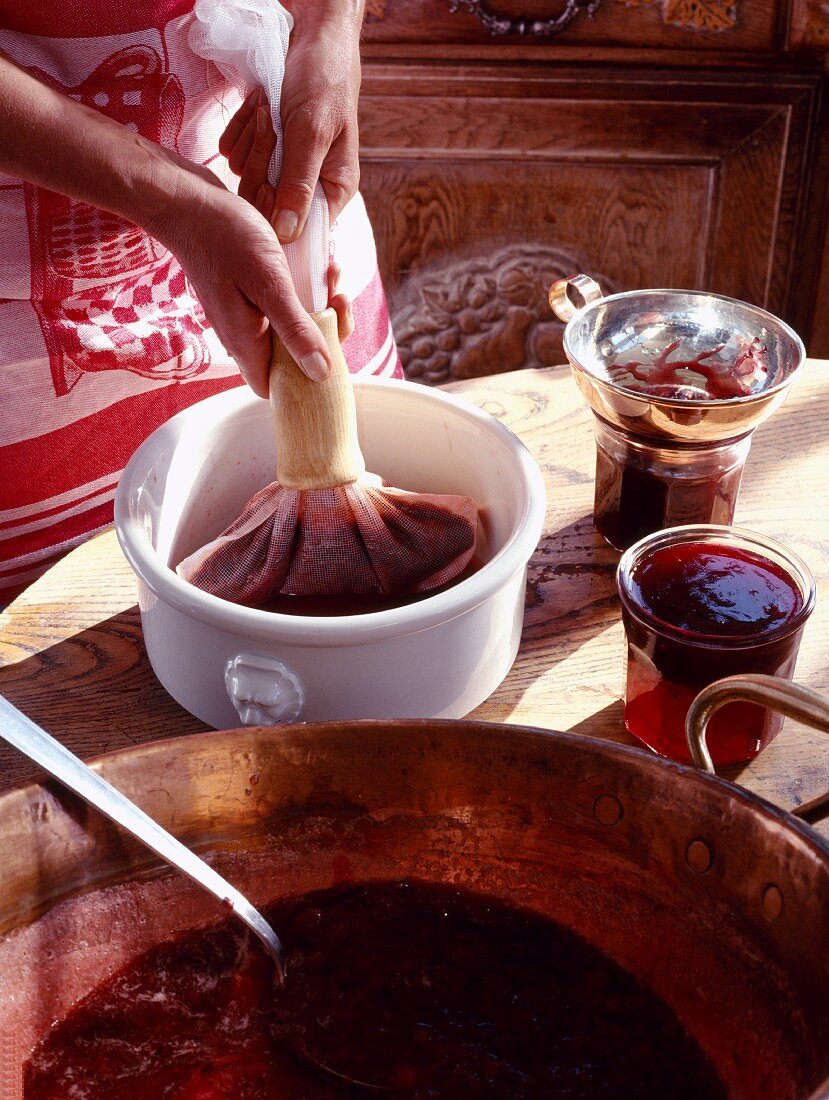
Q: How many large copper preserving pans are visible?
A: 1